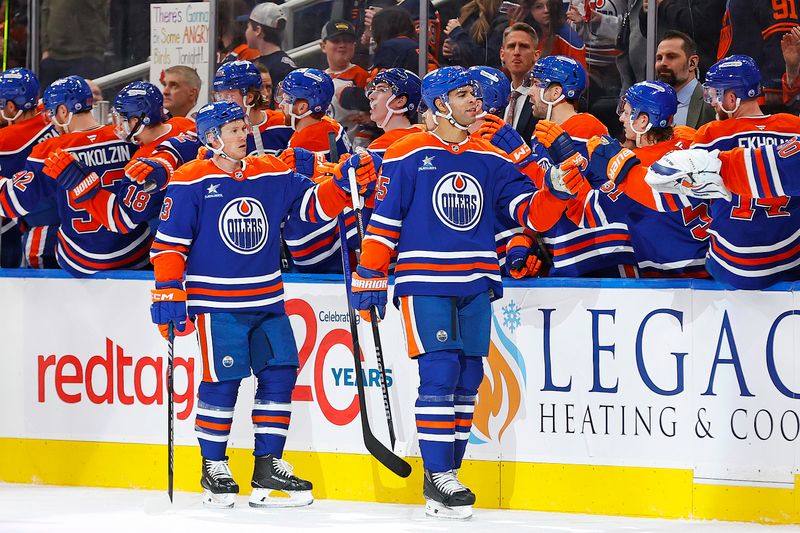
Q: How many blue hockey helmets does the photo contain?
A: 12